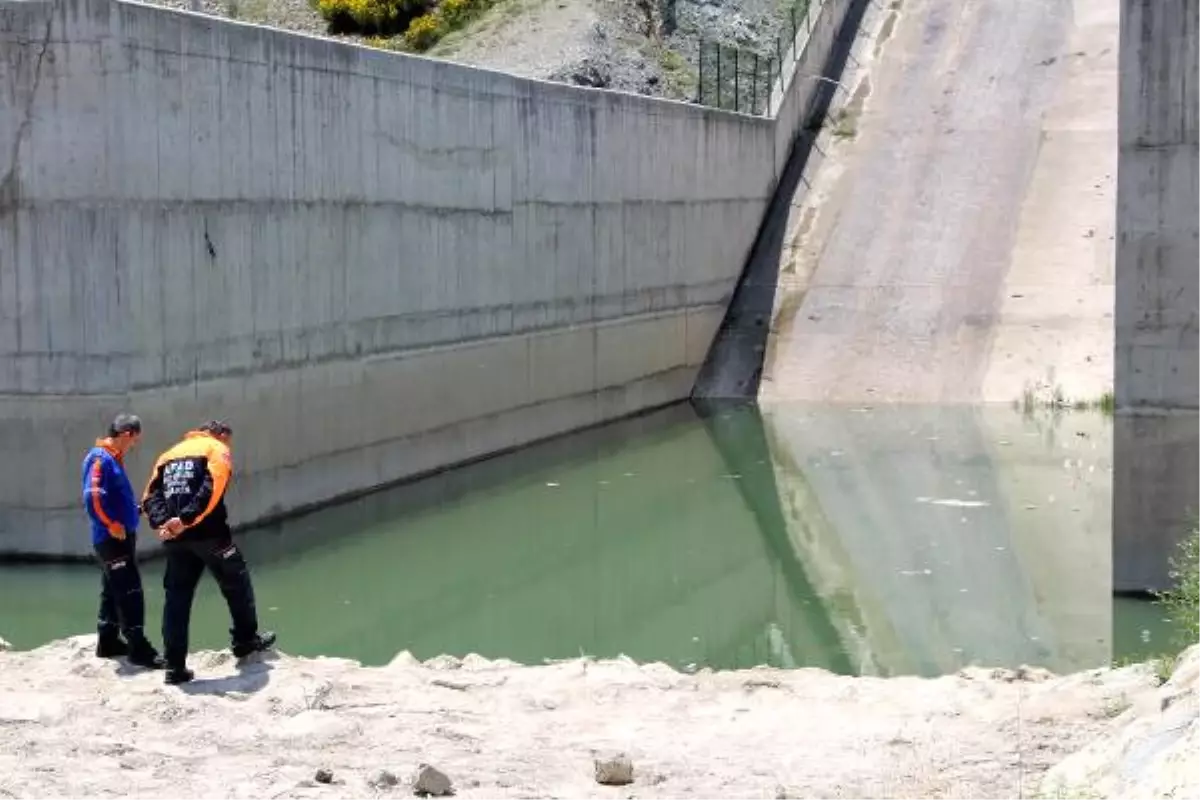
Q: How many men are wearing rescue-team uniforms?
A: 2